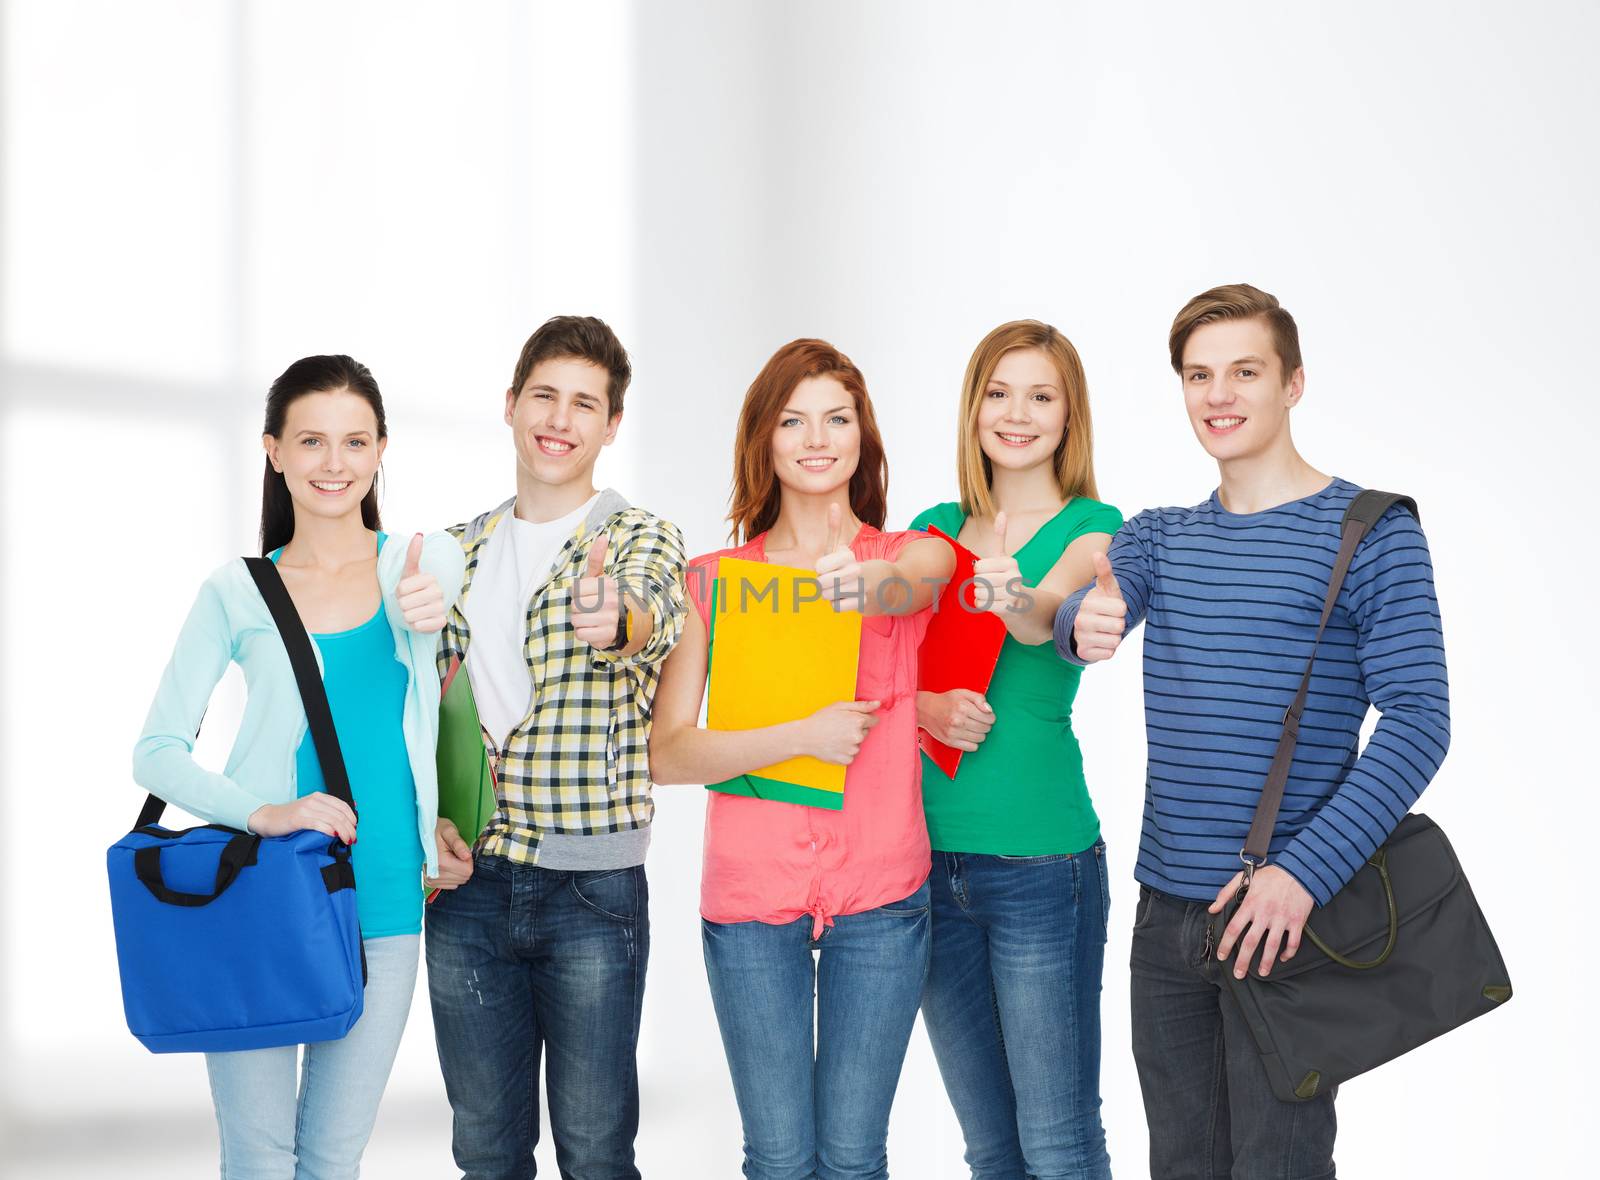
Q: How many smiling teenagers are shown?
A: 5